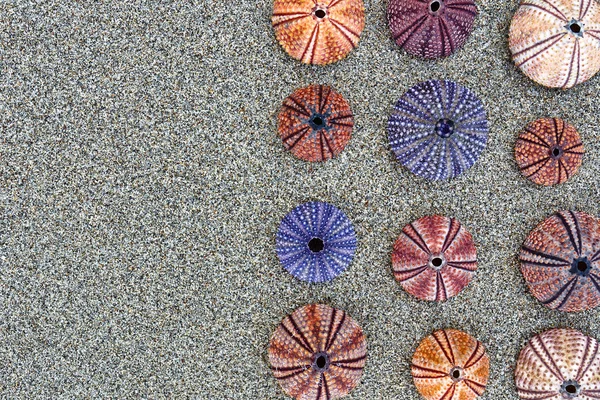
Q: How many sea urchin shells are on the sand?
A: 12